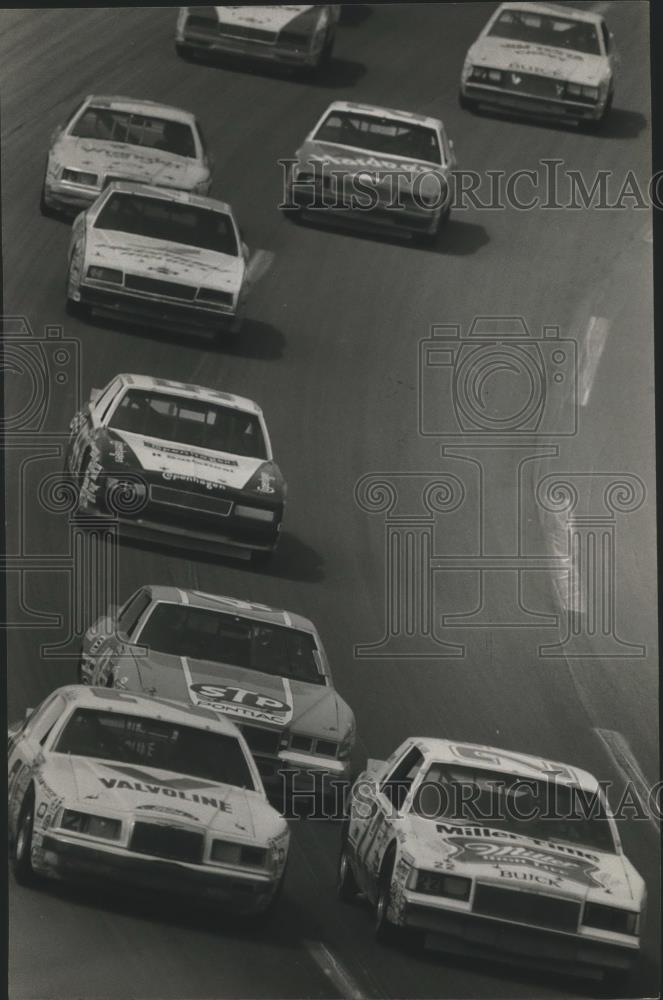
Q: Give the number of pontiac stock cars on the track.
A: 1